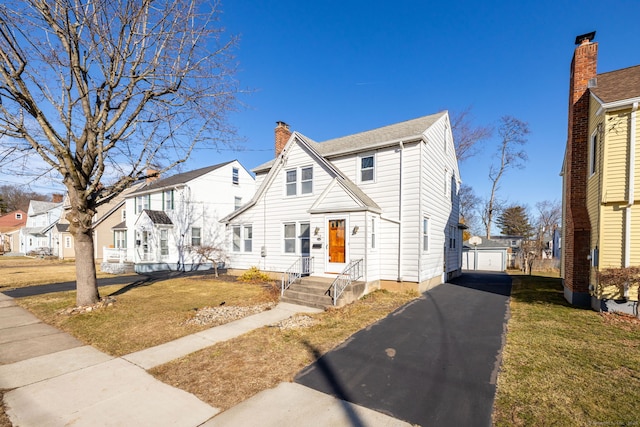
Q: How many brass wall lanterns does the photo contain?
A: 2